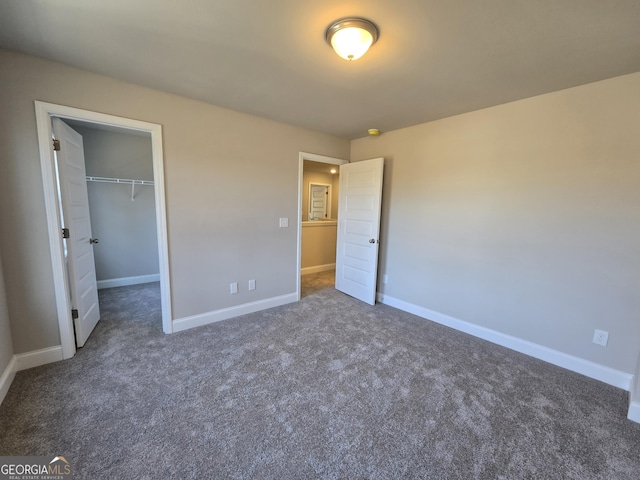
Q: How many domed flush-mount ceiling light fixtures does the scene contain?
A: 1